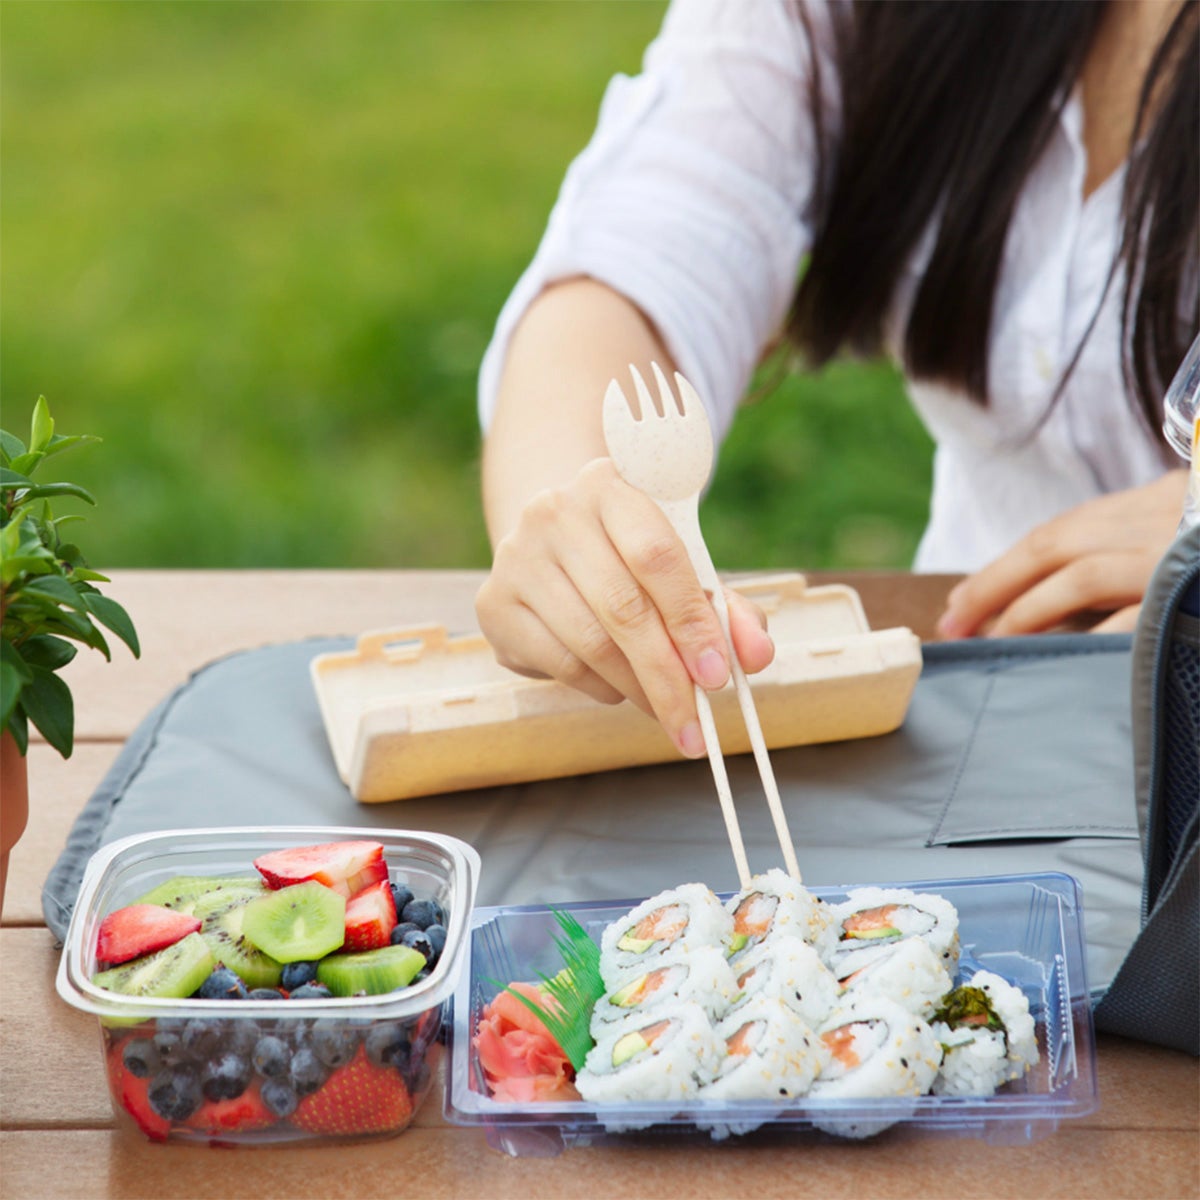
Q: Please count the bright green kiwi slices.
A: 5